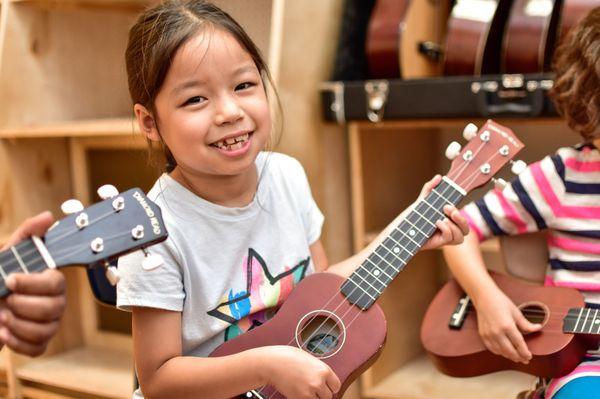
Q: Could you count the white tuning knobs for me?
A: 8